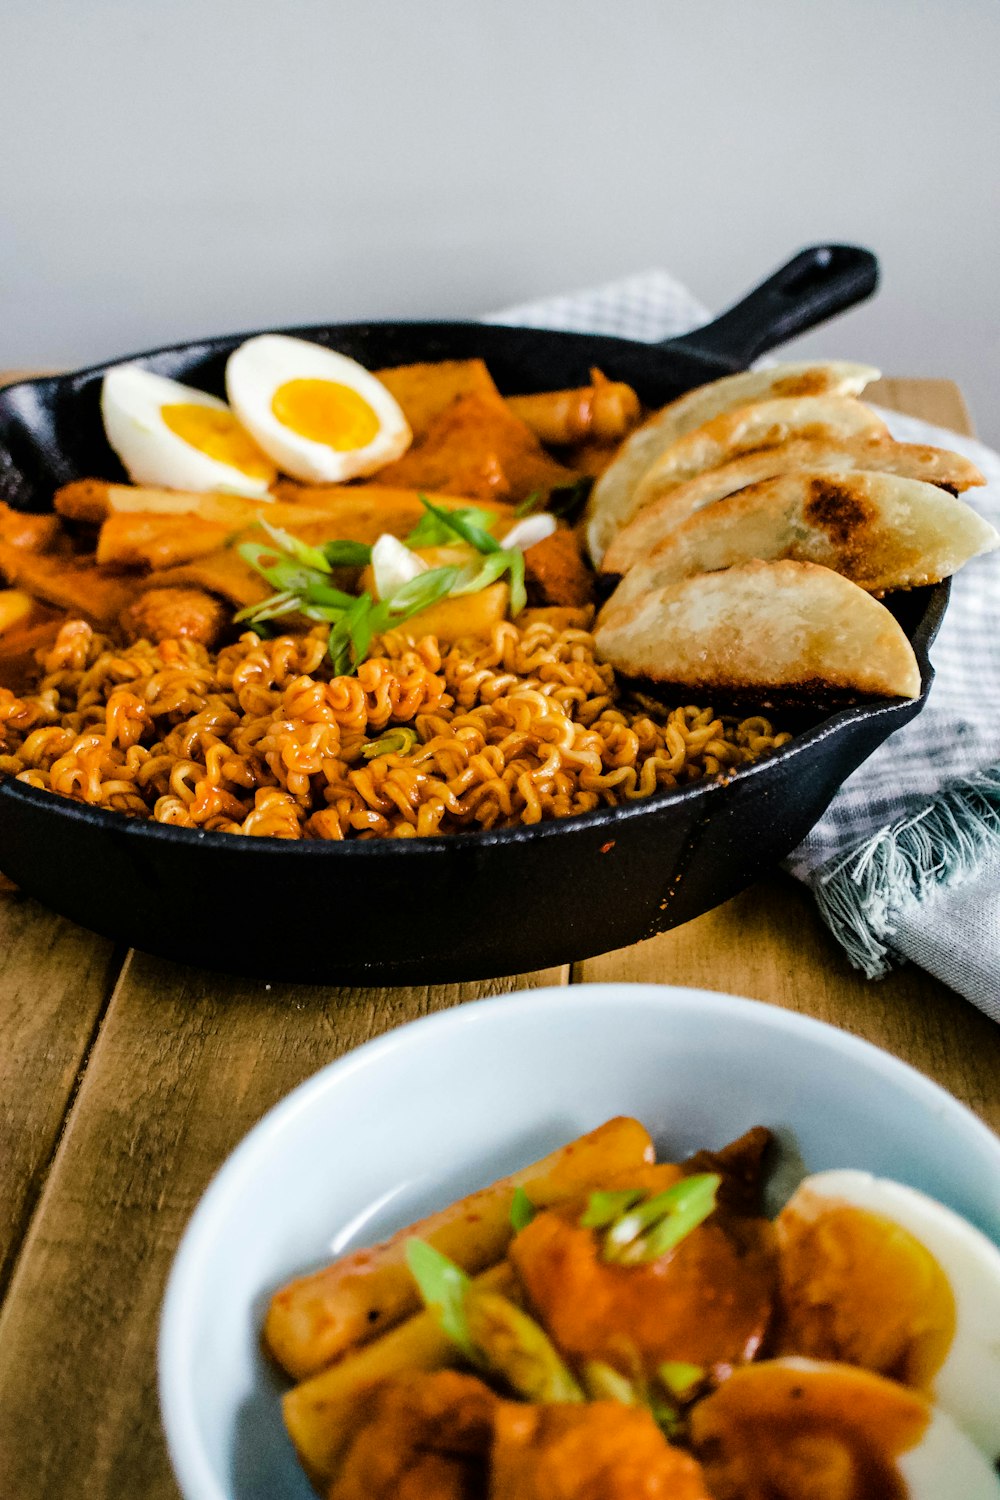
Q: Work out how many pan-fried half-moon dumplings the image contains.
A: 5